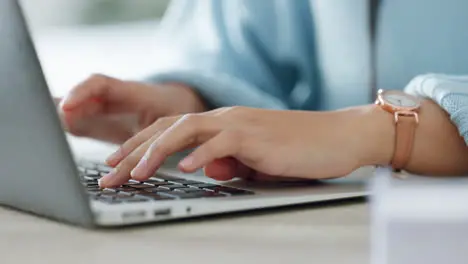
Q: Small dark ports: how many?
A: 3